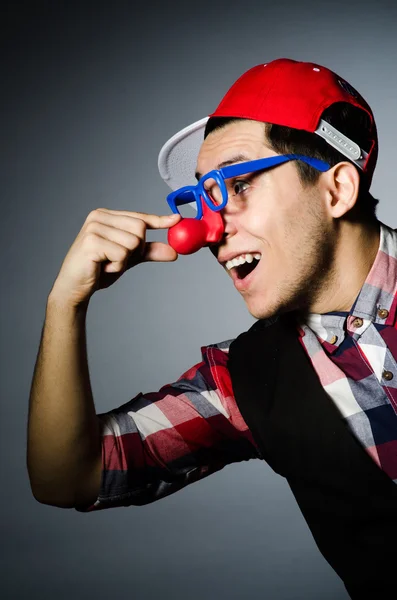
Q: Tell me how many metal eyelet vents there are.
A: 2